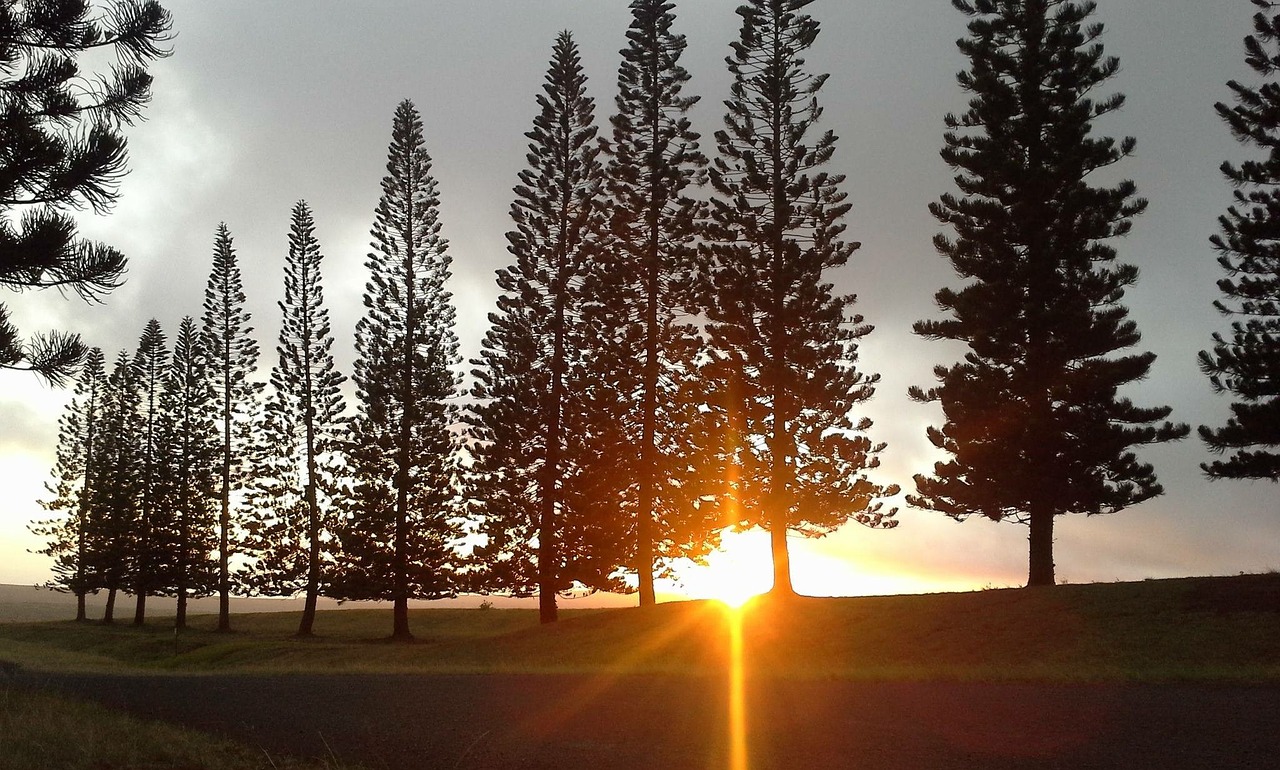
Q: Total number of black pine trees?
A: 13